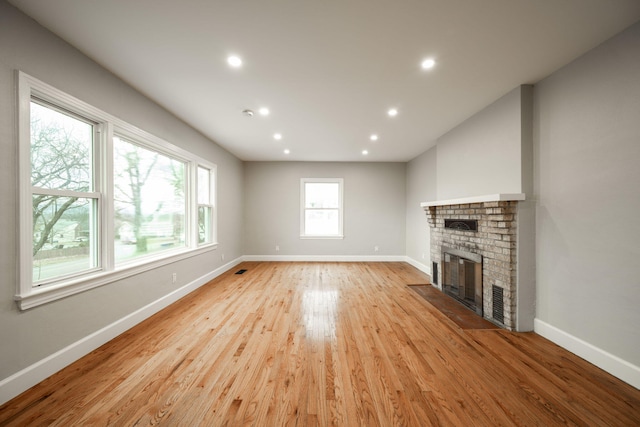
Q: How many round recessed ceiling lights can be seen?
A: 8